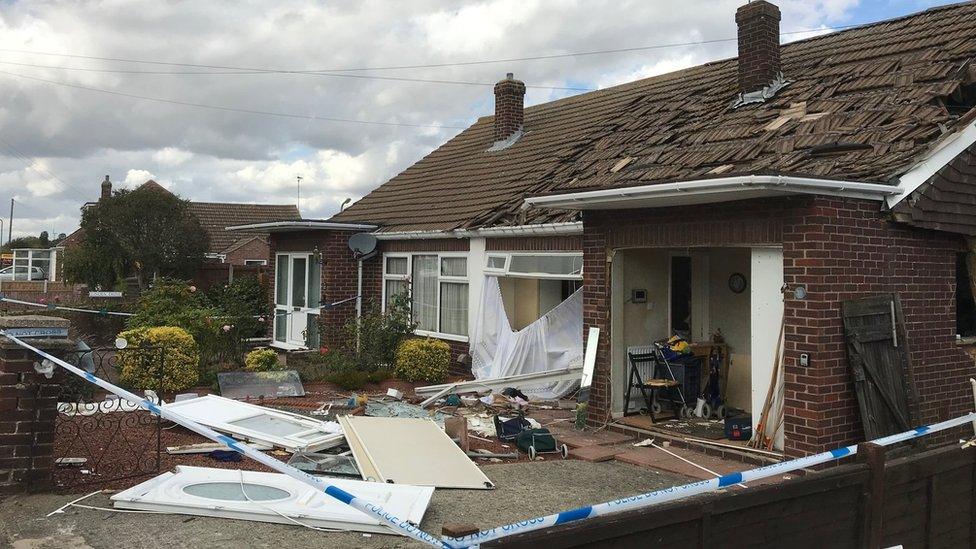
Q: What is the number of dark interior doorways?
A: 1